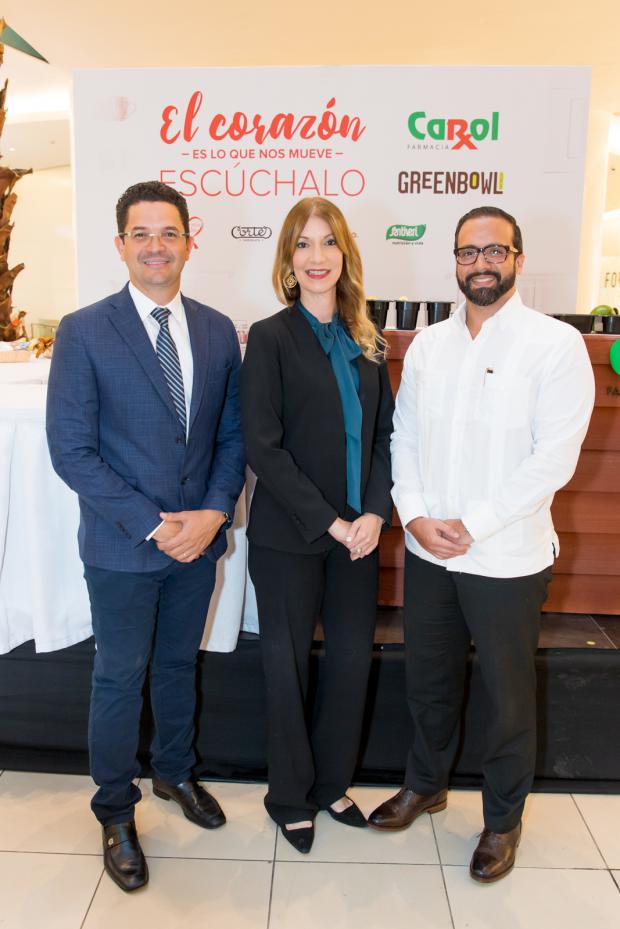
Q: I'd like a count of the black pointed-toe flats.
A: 2